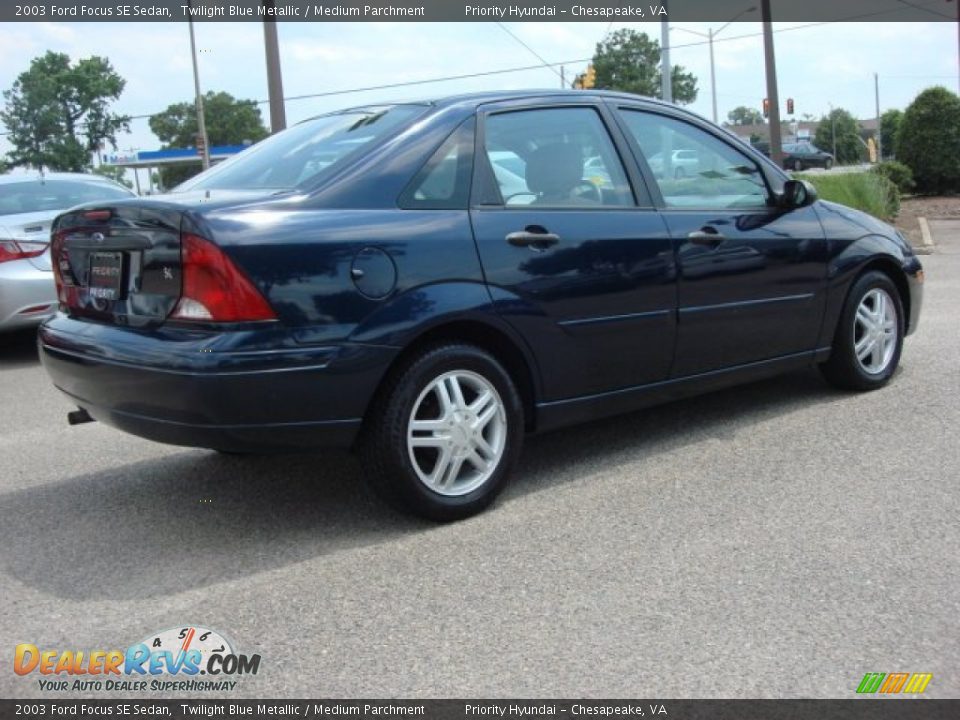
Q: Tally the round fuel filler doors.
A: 1